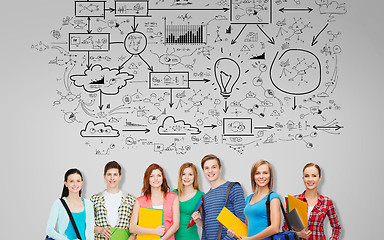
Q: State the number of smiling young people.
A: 7